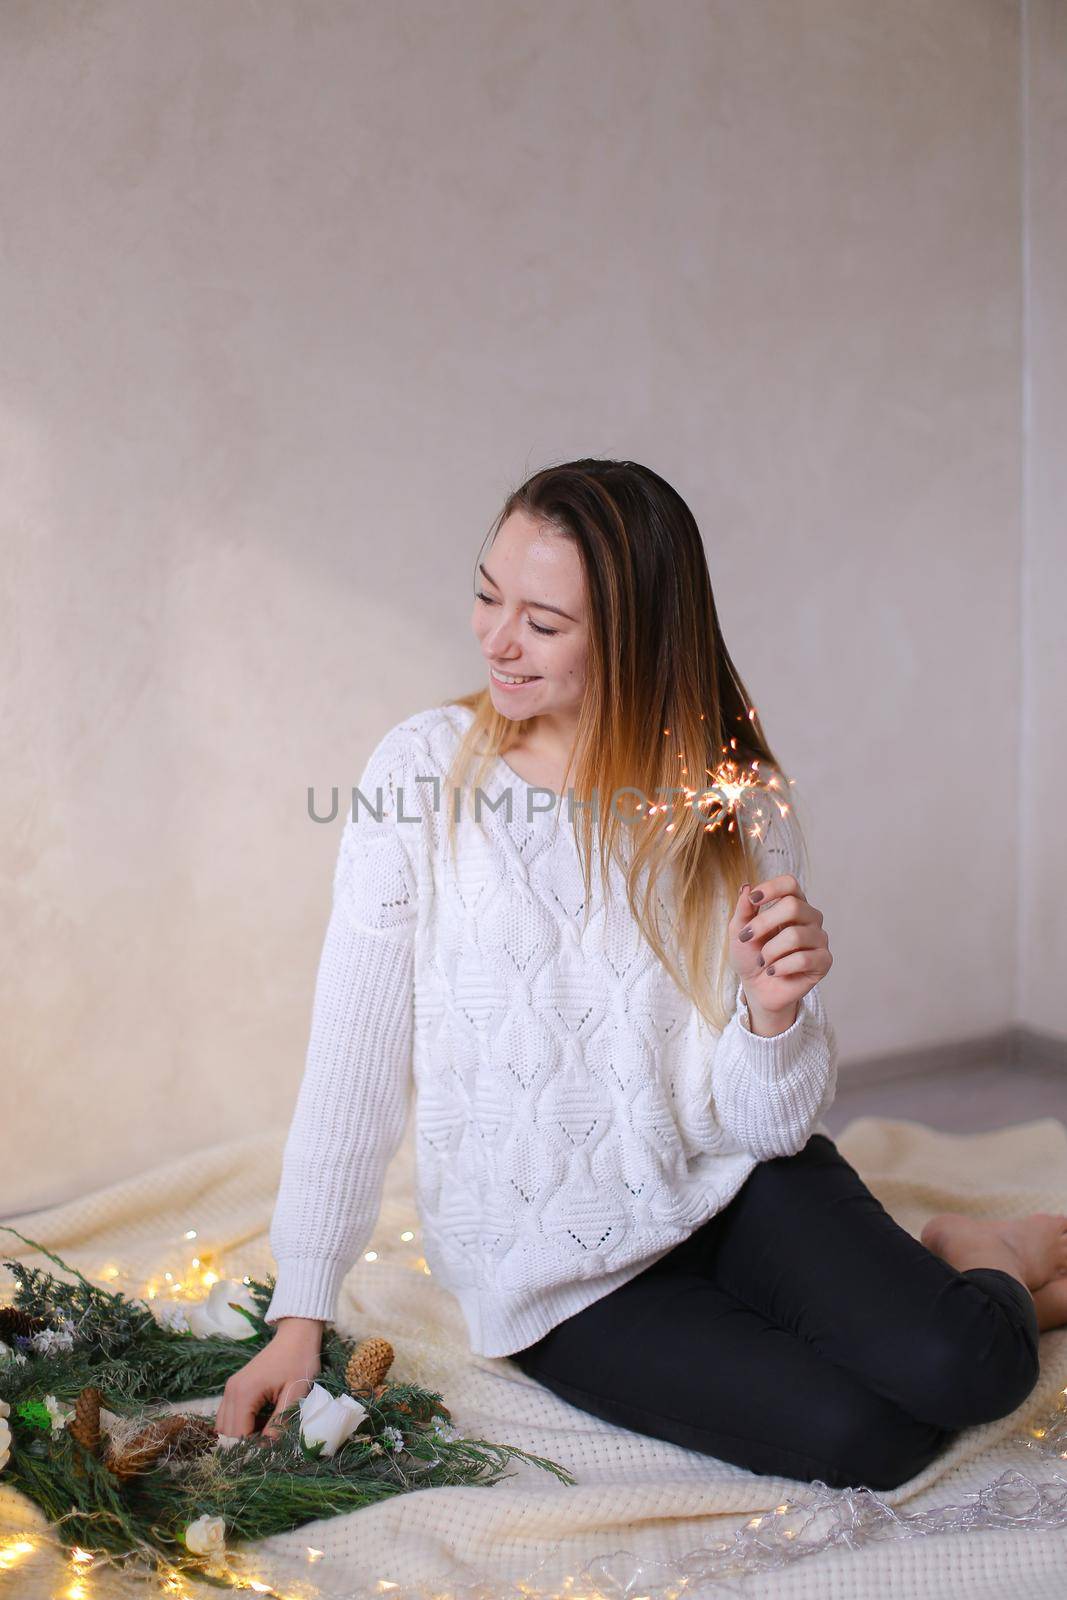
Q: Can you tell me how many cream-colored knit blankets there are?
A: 1